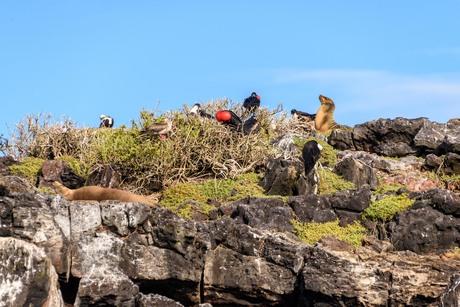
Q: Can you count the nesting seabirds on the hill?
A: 8